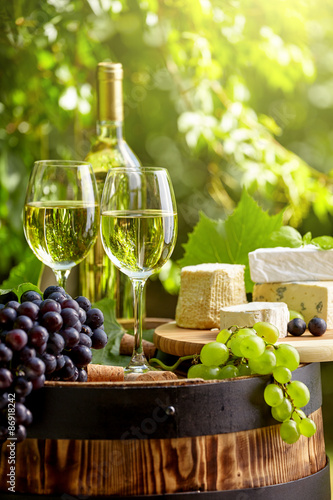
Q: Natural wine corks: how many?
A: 4